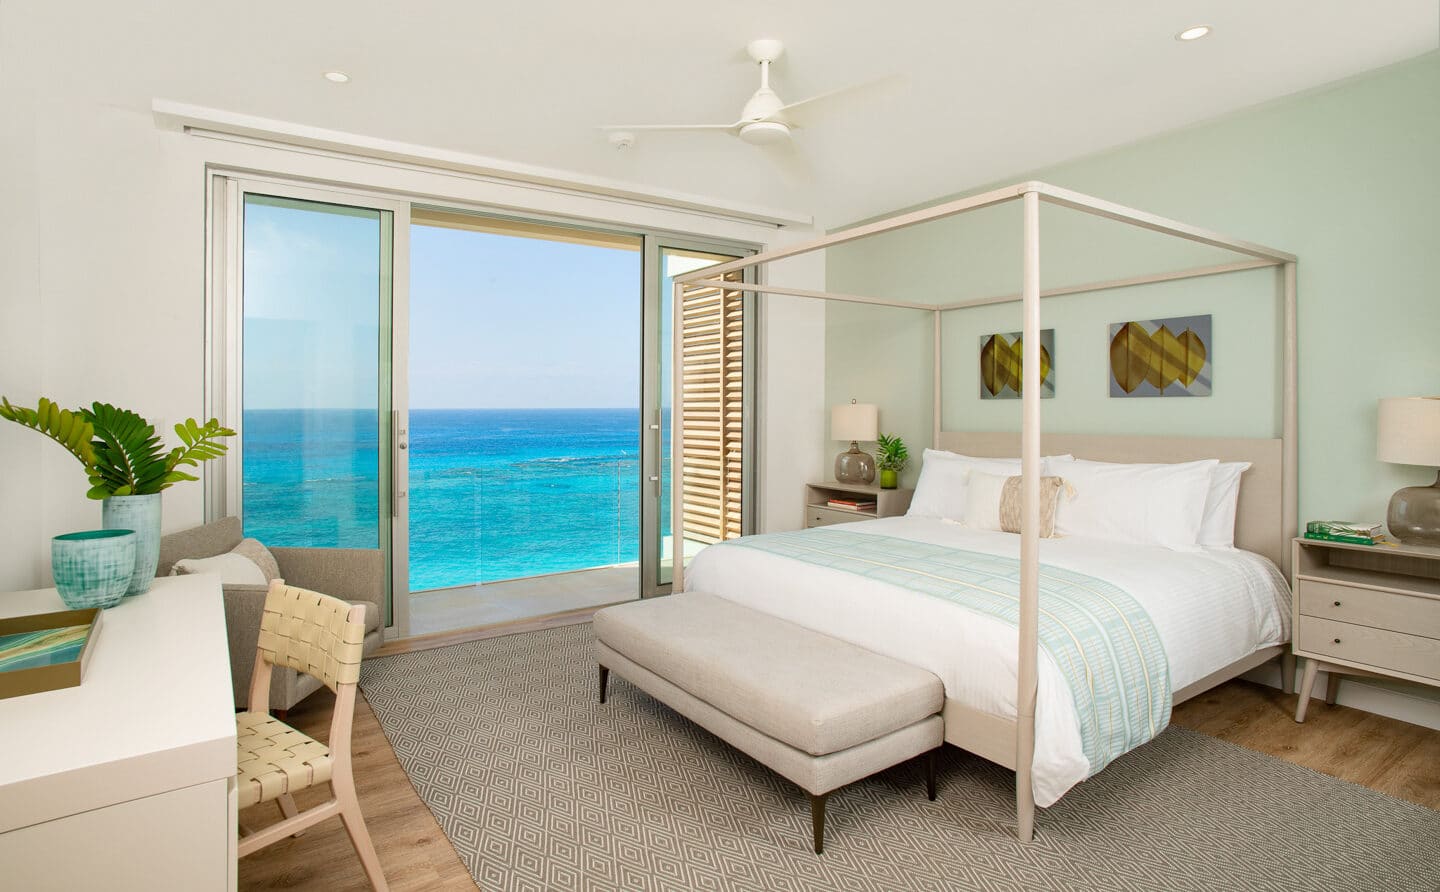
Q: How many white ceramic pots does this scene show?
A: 0